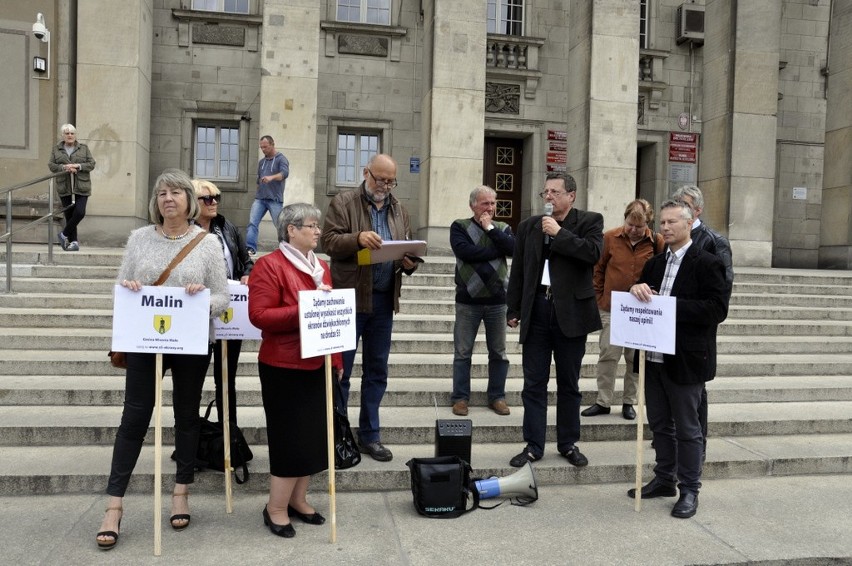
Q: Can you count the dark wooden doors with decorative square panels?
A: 1